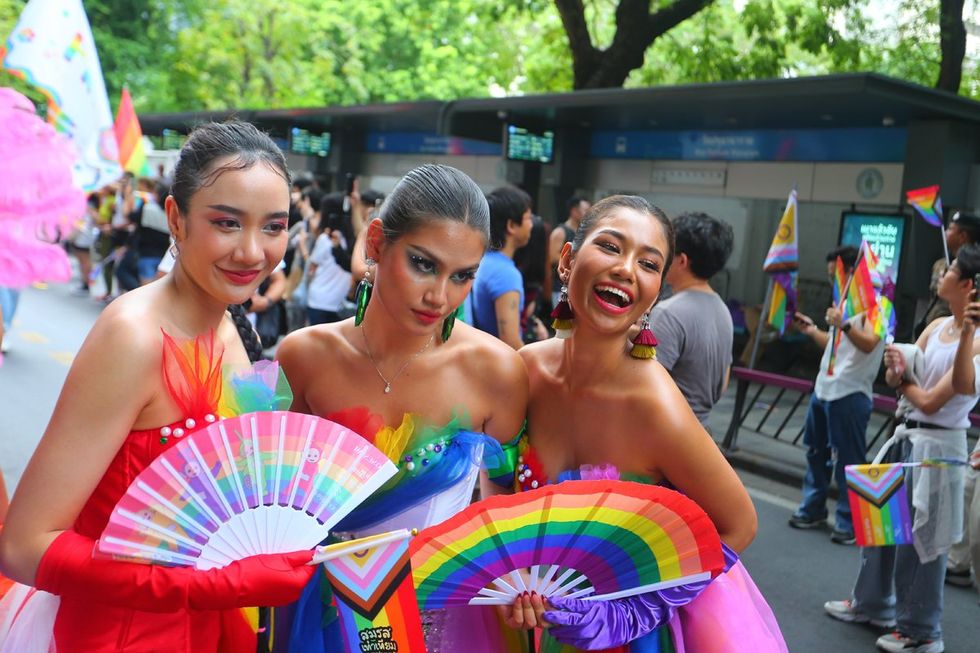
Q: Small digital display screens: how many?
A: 3